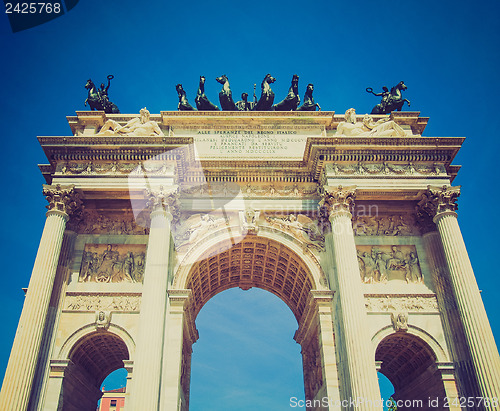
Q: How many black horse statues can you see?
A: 8